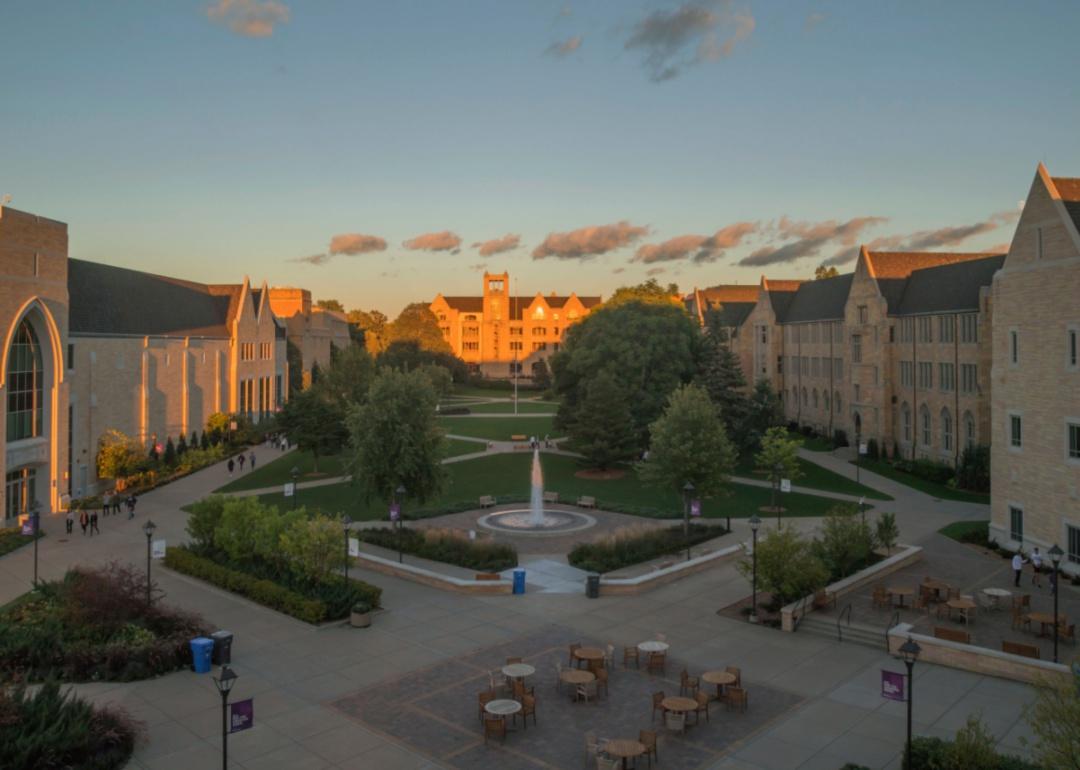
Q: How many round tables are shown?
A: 13